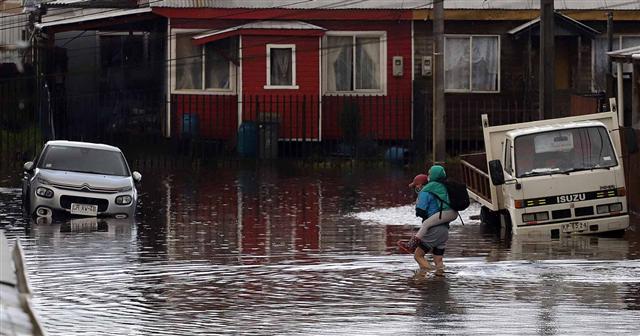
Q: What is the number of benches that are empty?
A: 0